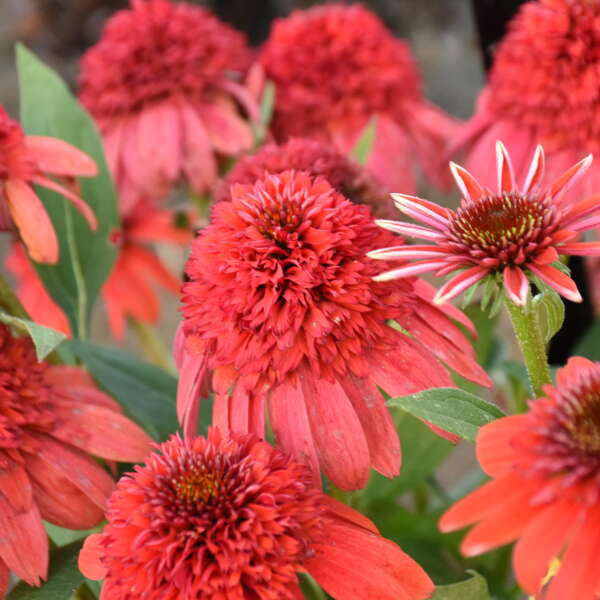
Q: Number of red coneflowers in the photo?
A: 11